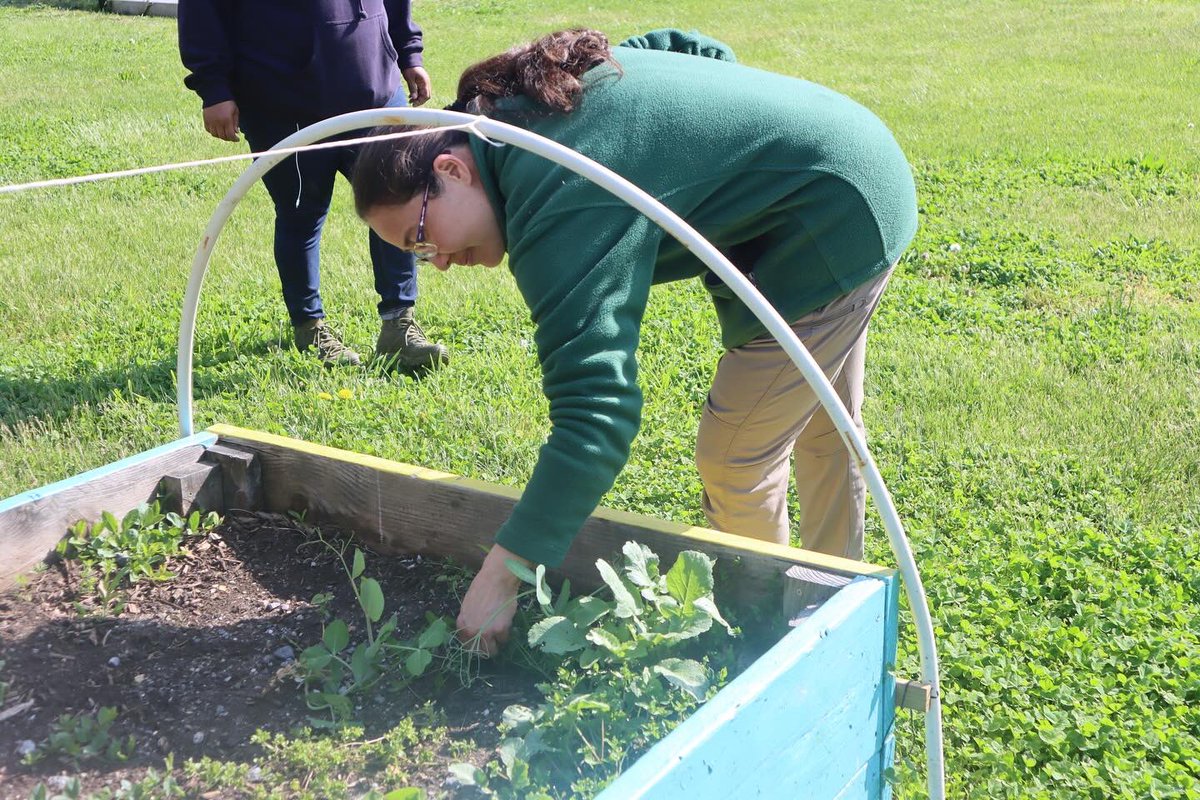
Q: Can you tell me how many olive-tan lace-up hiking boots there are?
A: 2